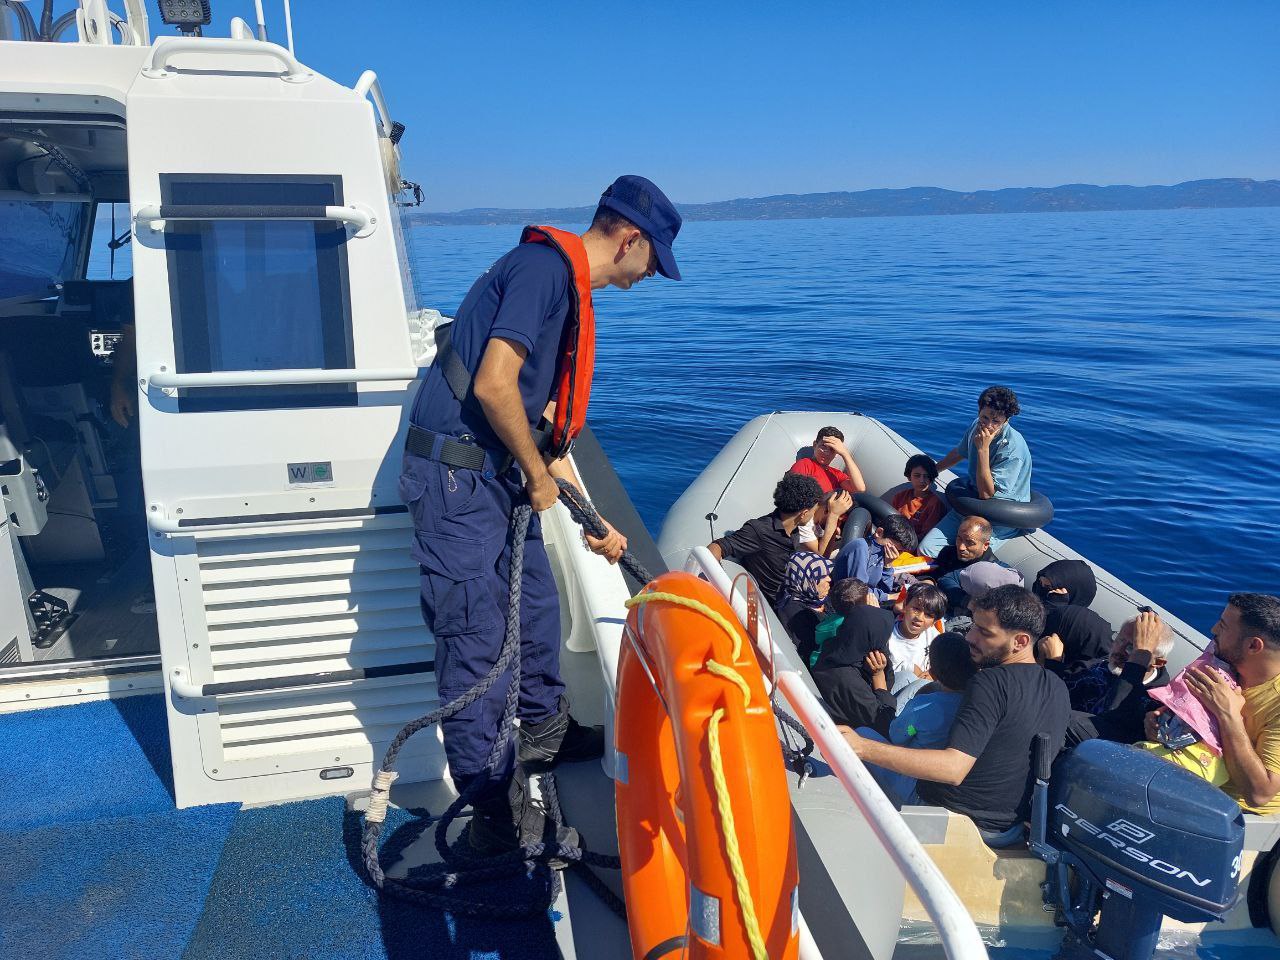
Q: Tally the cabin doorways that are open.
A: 1